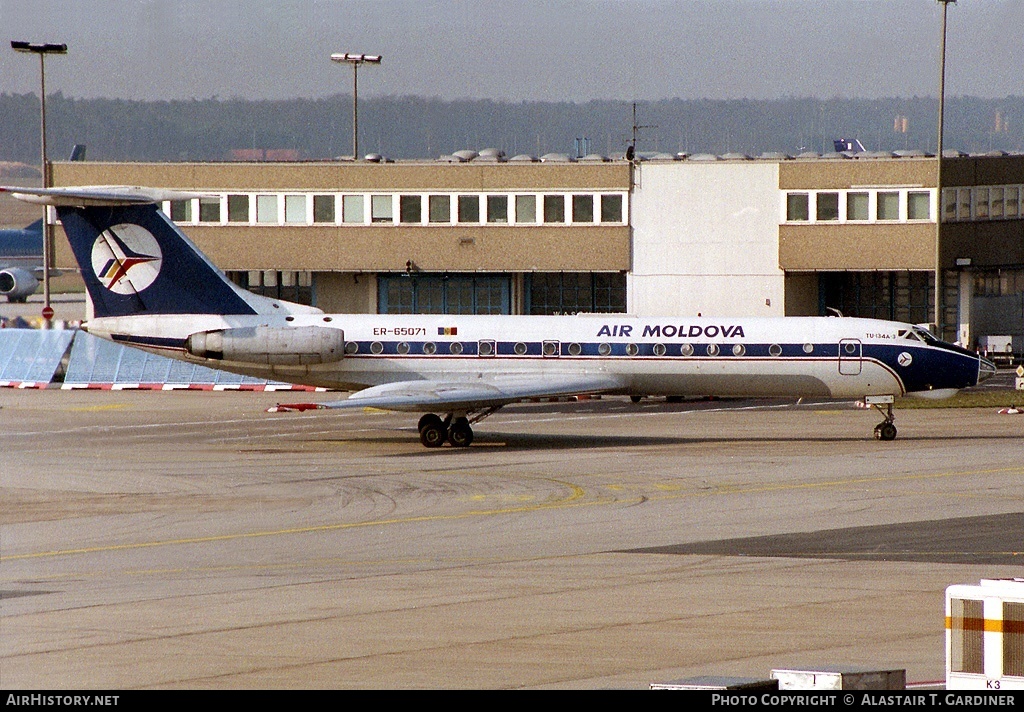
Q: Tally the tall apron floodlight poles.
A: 3